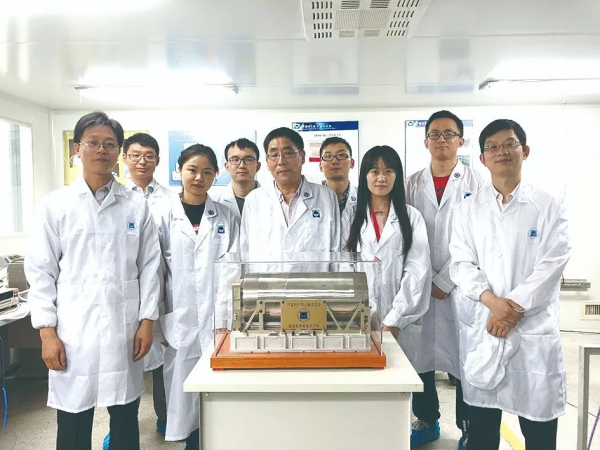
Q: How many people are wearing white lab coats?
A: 9